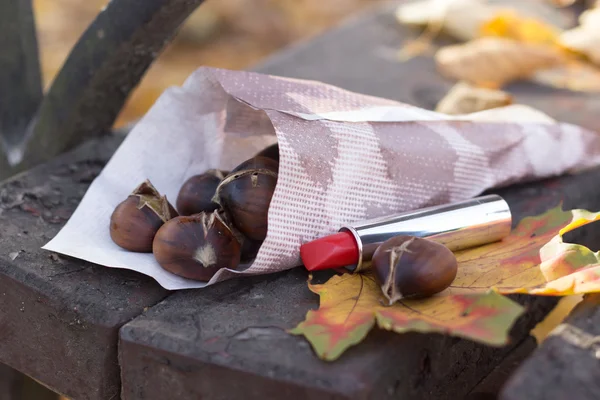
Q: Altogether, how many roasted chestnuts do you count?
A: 6